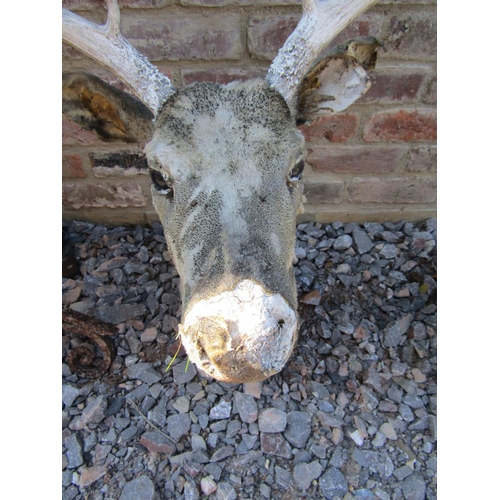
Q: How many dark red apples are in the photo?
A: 0